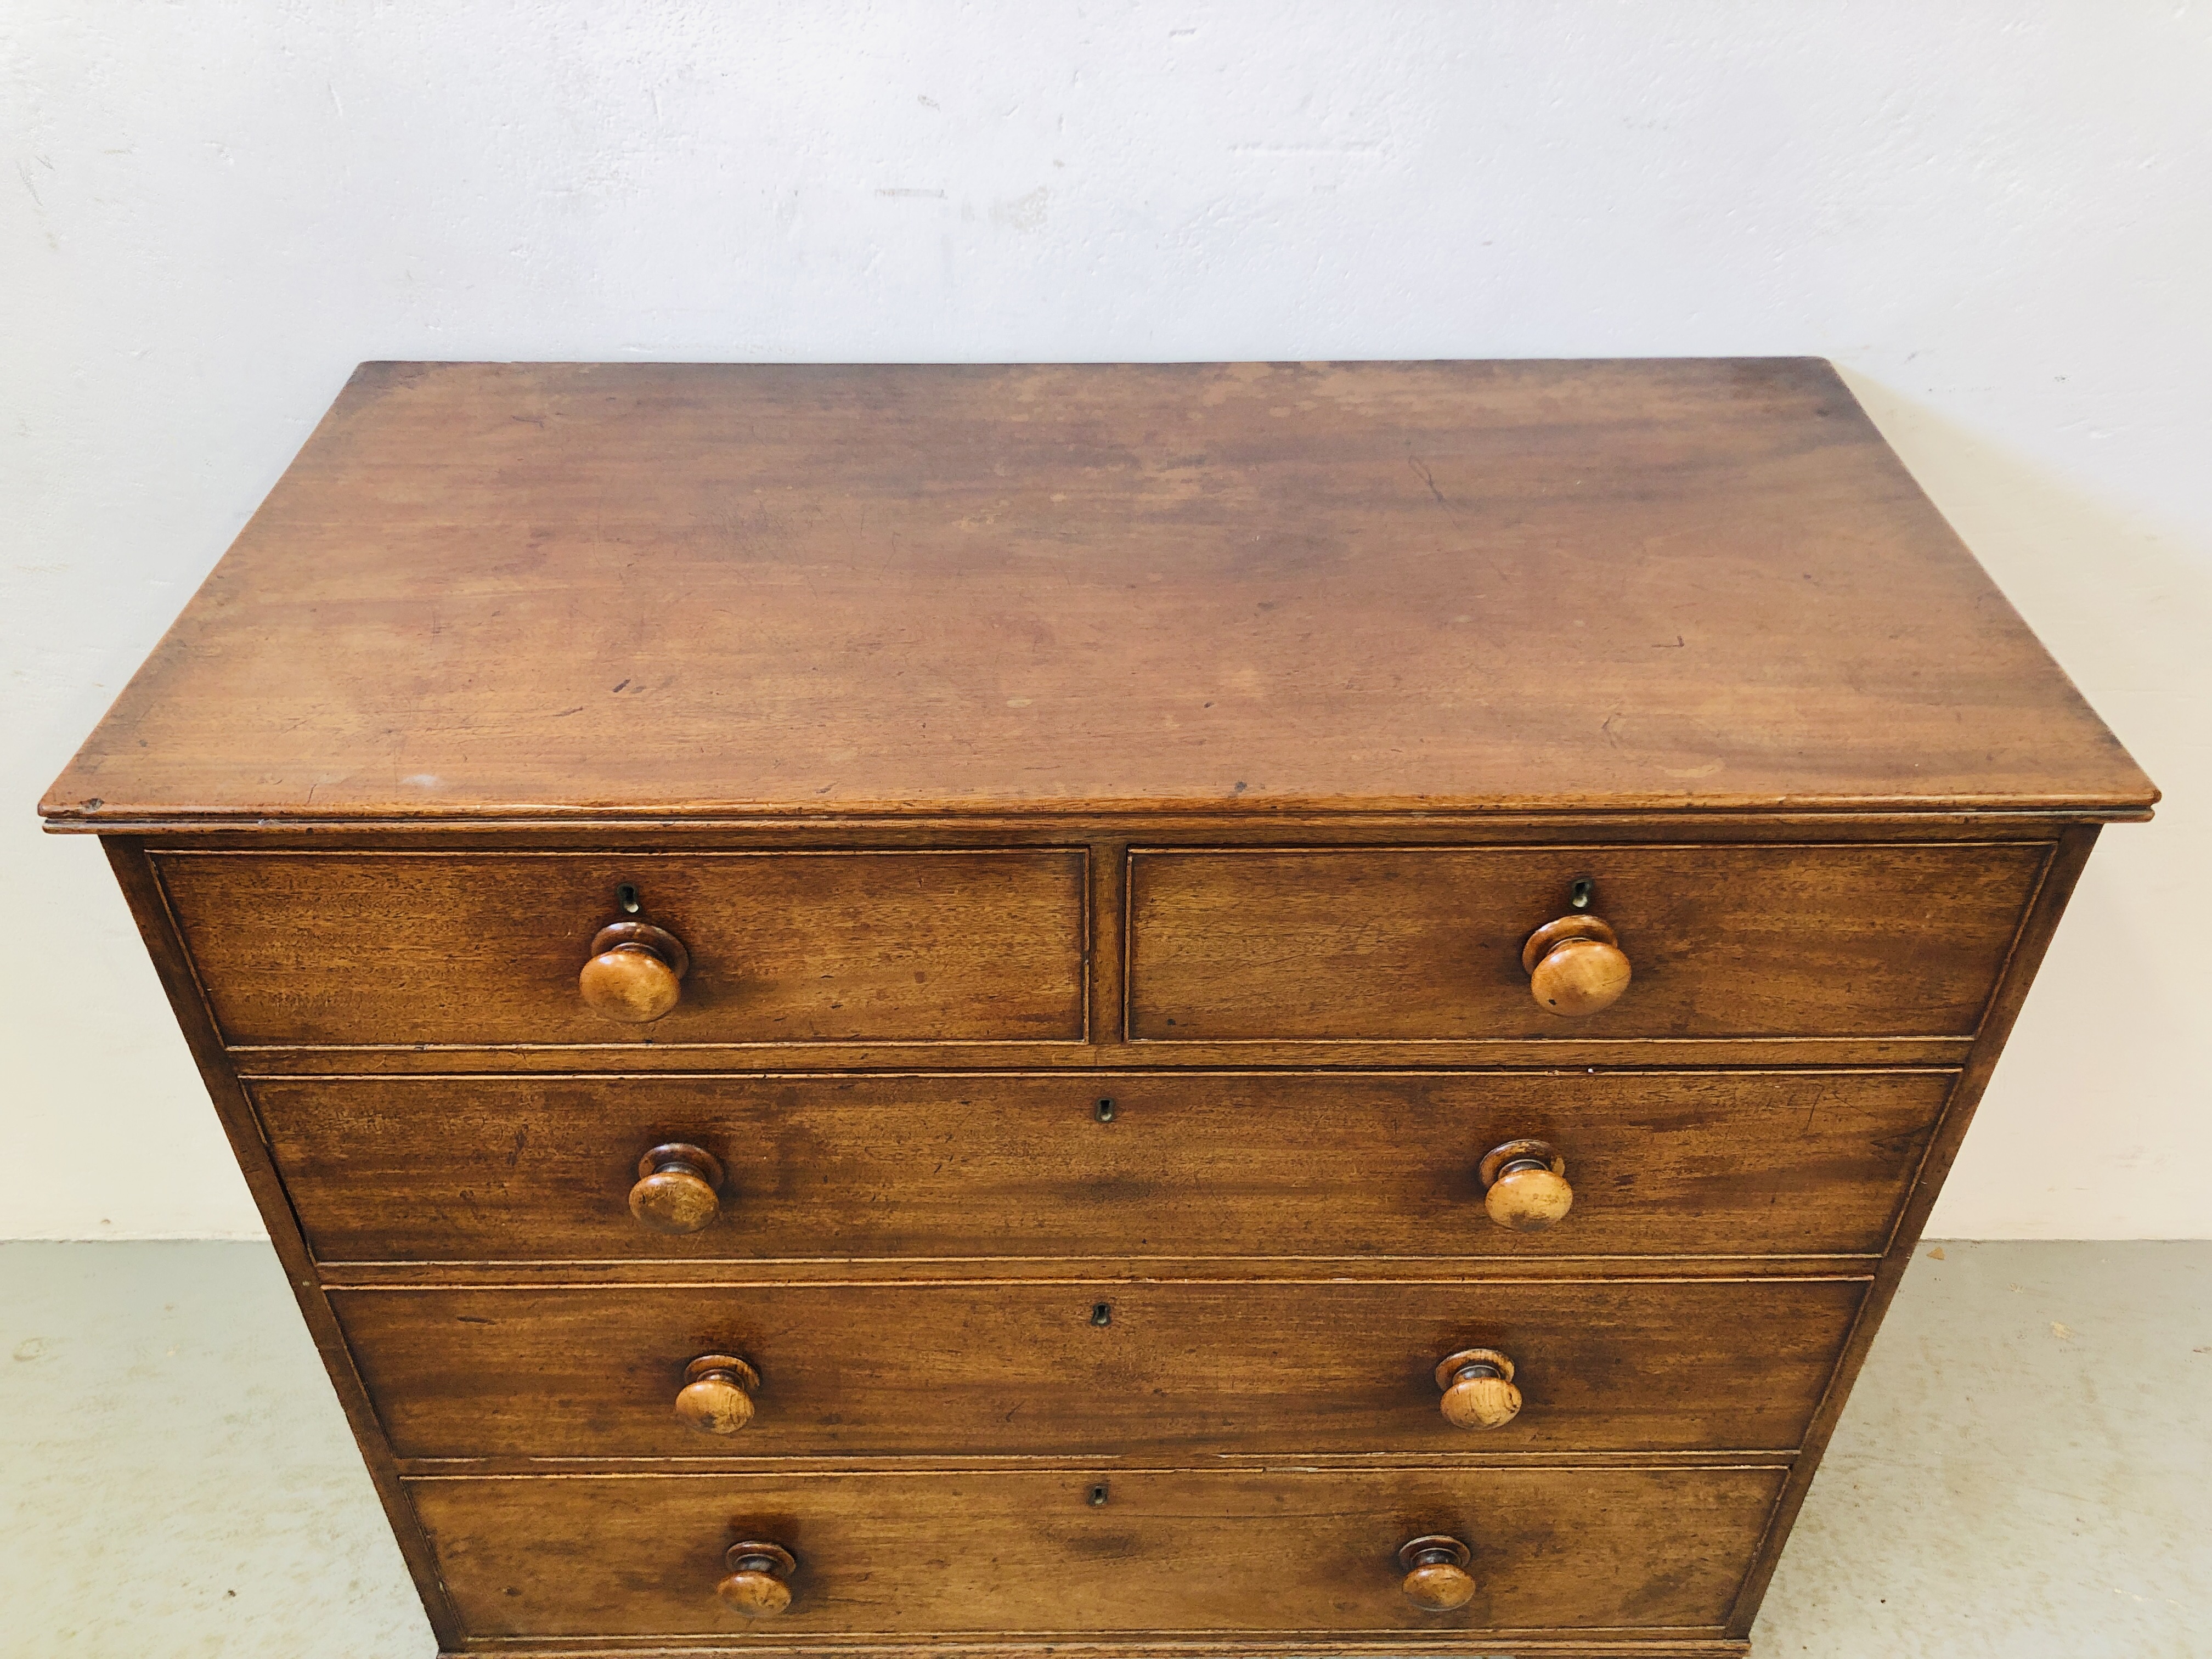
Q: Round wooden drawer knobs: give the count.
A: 8